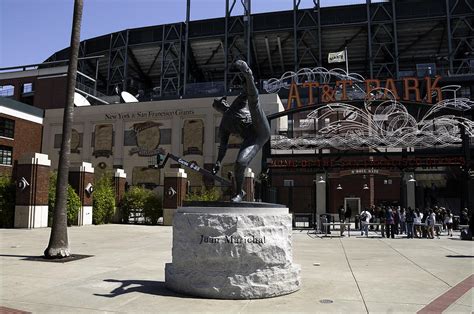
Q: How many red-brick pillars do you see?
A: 5